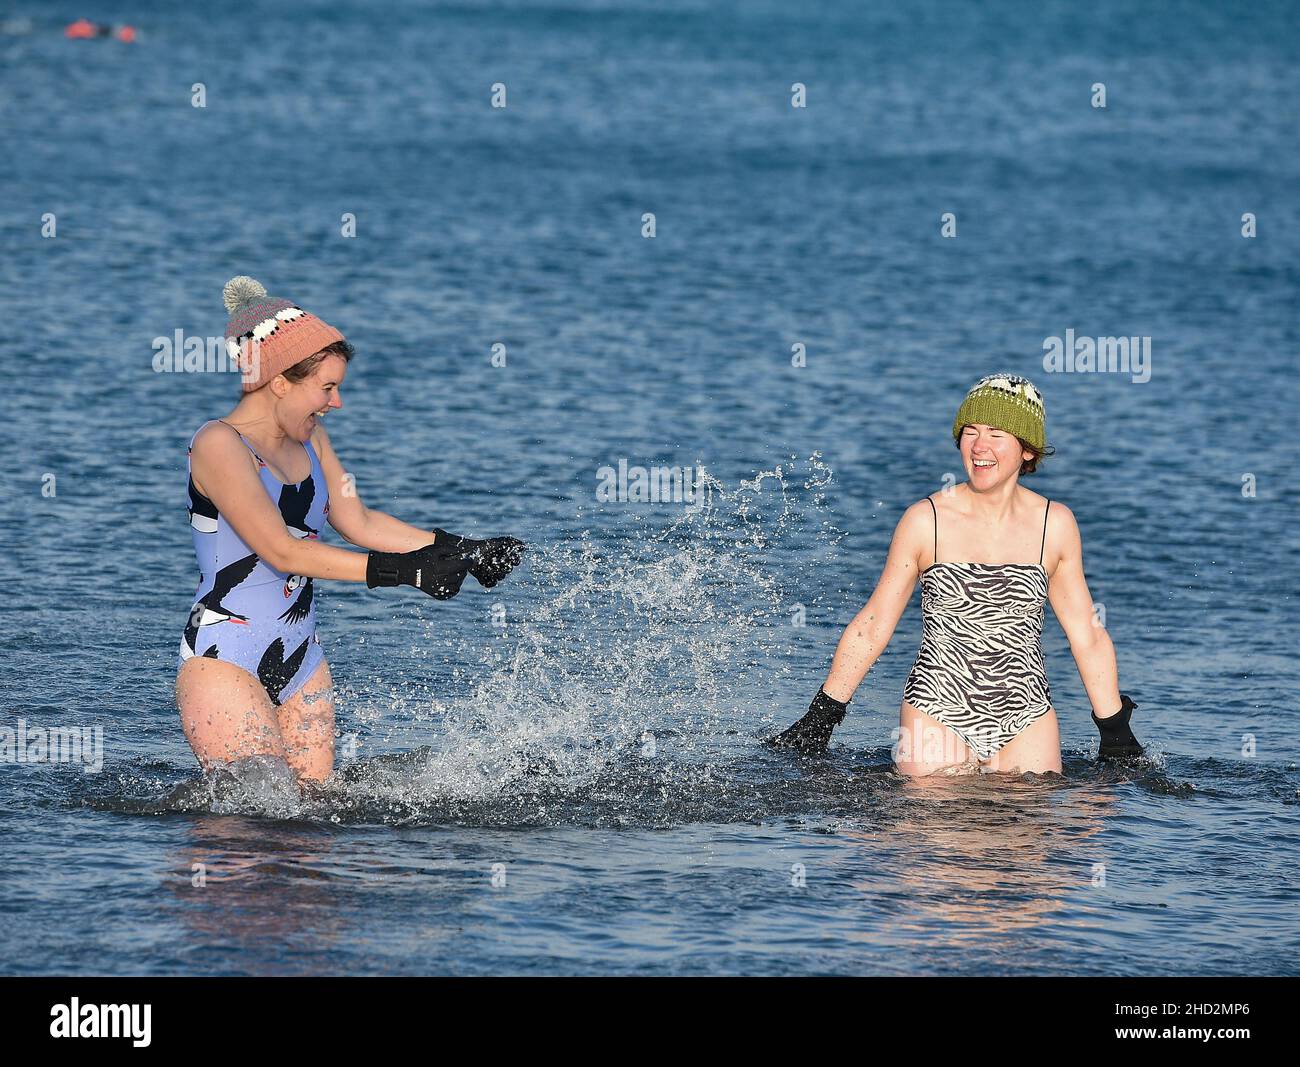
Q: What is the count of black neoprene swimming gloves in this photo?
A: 4